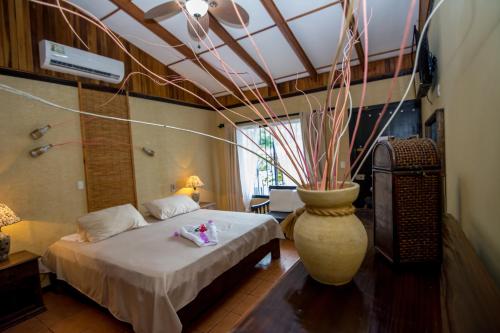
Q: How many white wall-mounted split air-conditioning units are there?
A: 1